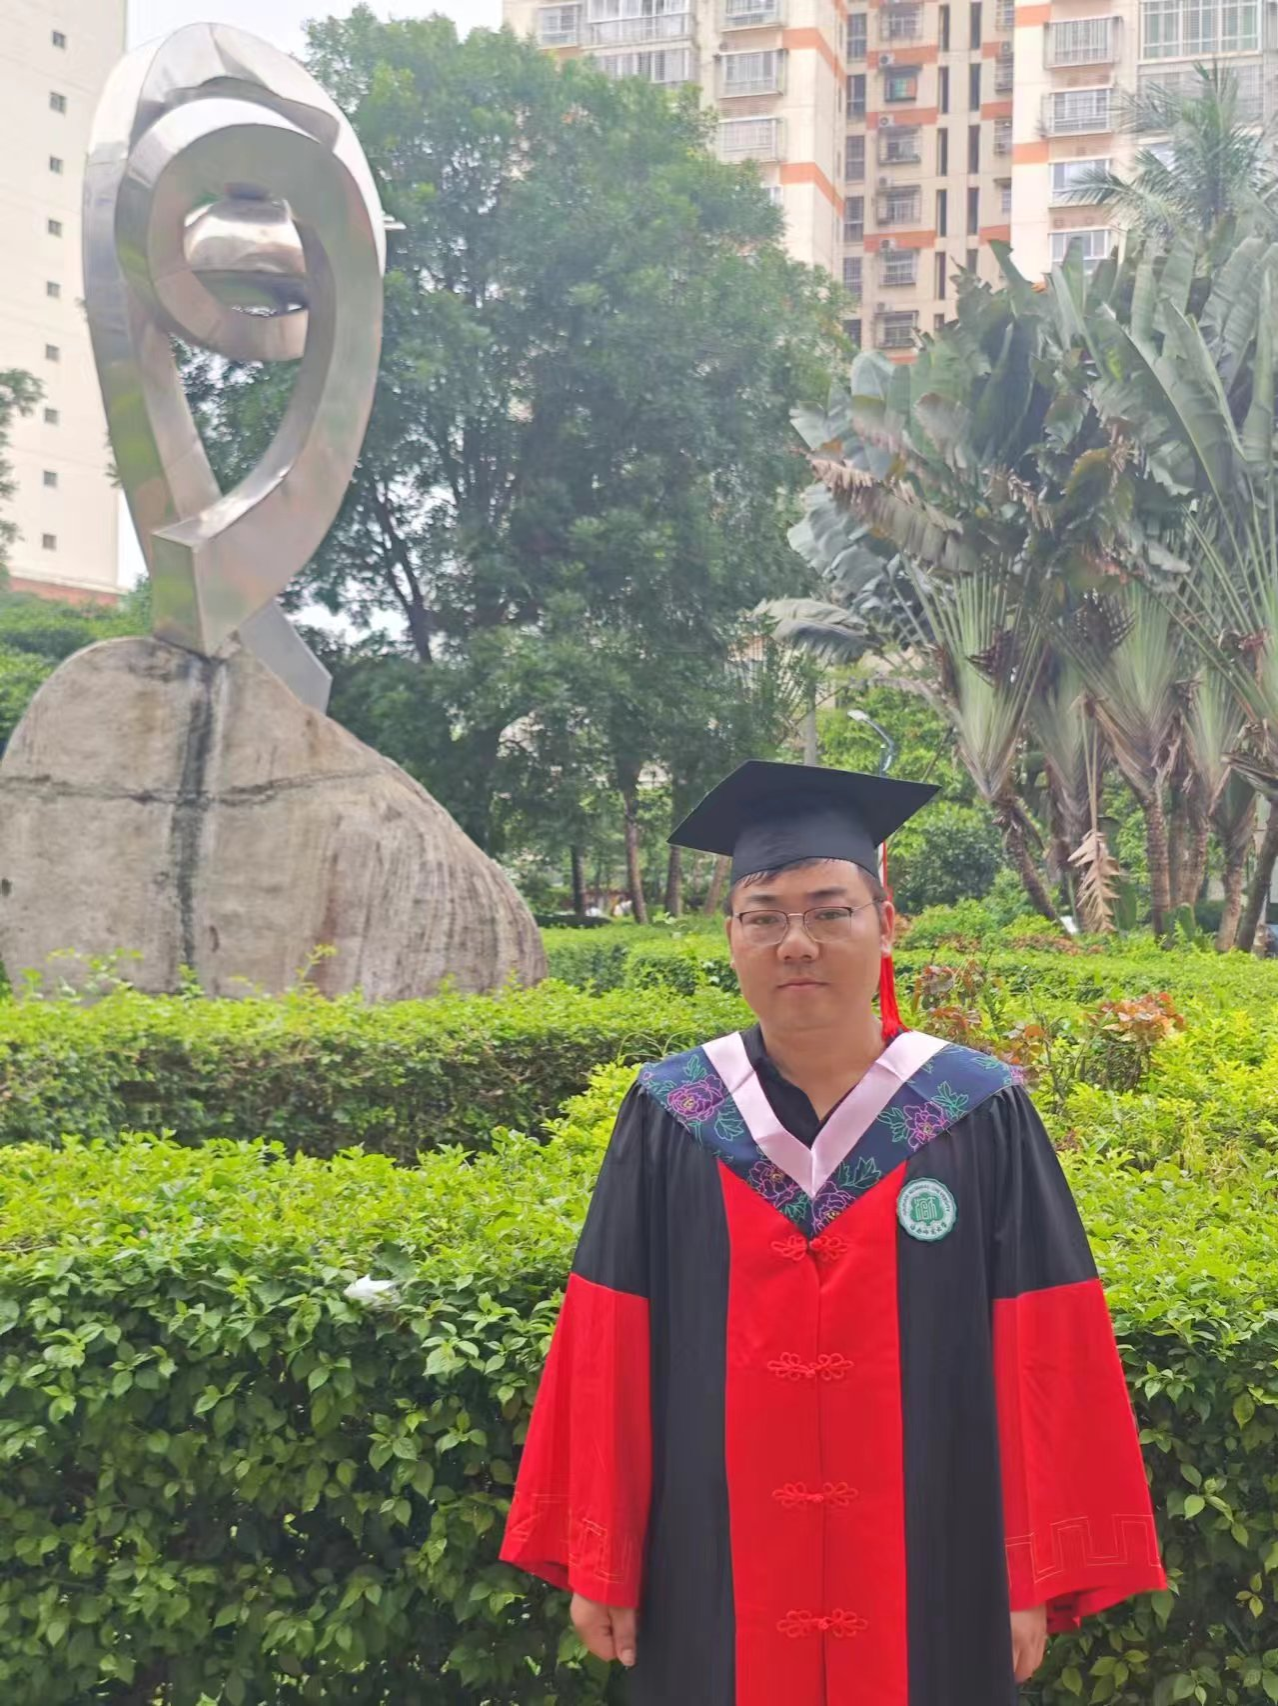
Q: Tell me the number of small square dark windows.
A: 9